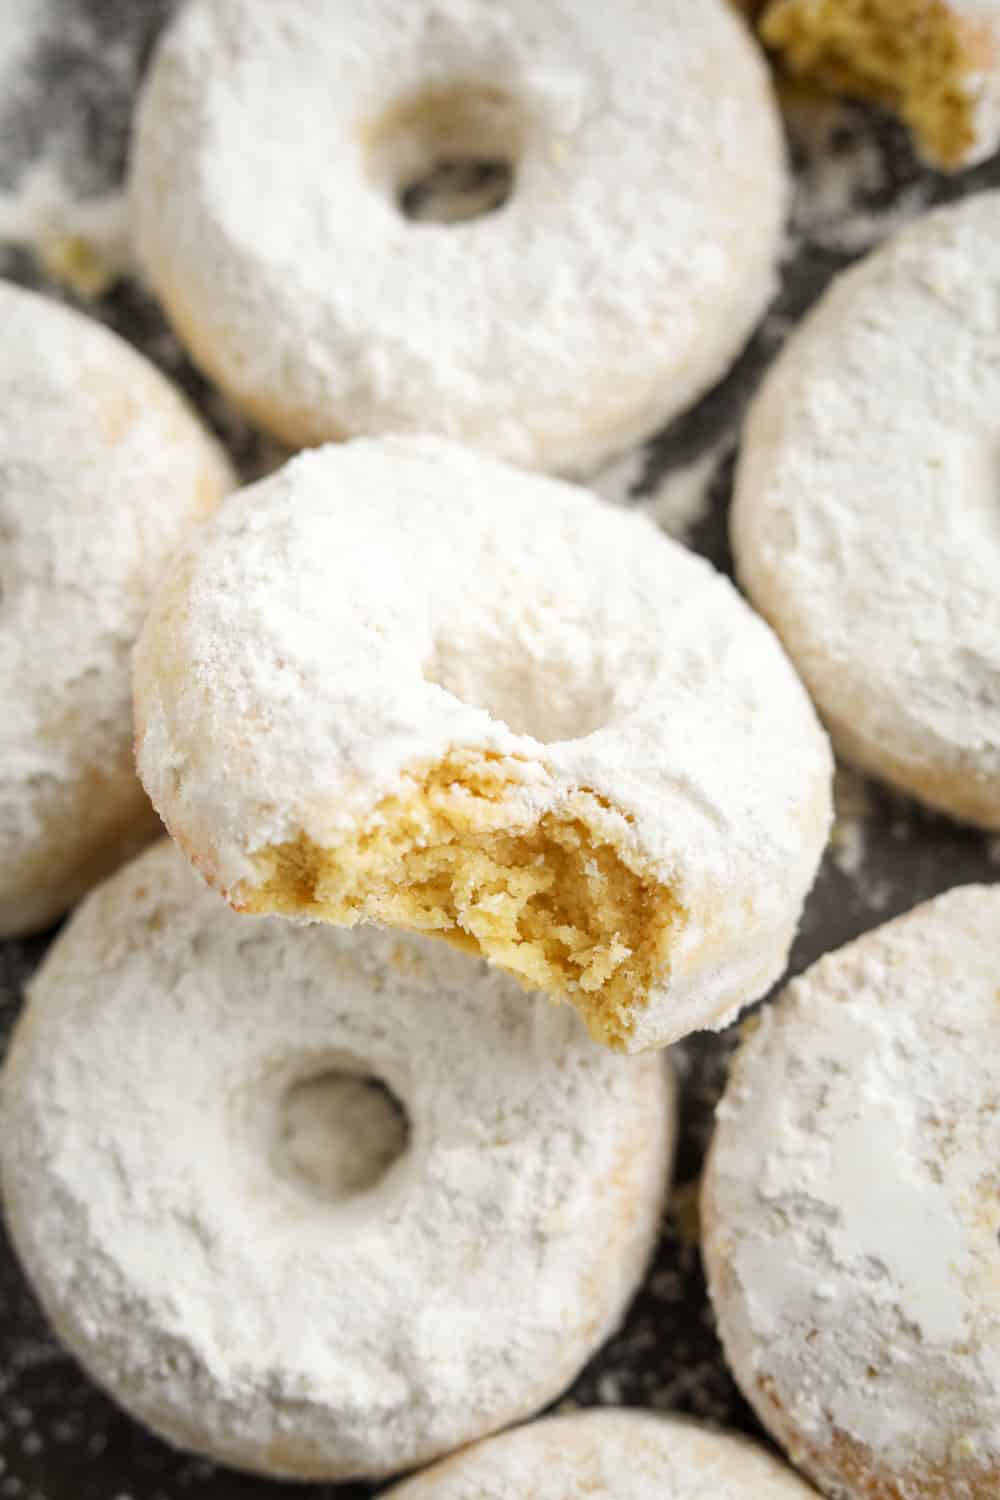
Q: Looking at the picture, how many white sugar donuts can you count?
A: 8